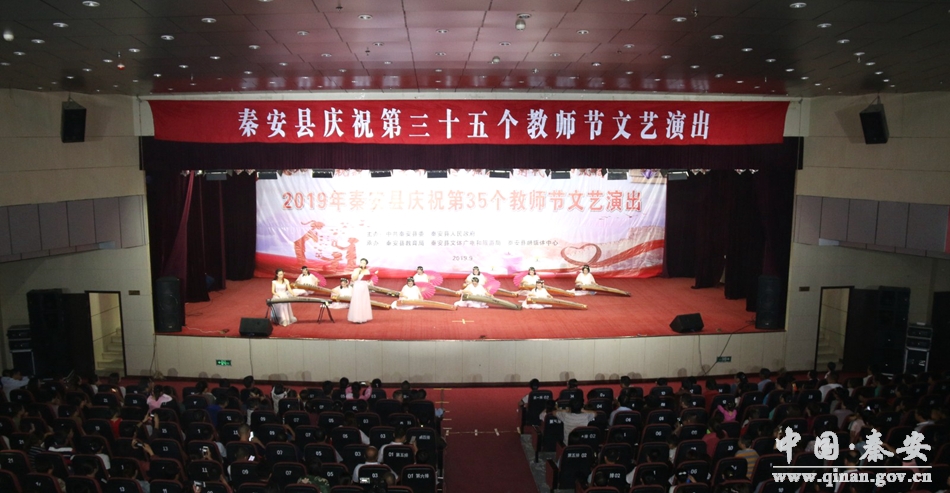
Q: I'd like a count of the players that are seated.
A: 10